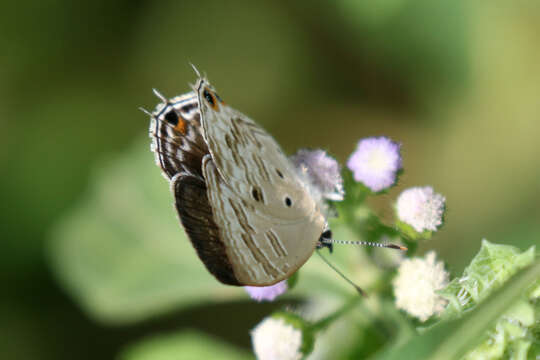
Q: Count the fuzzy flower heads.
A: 6